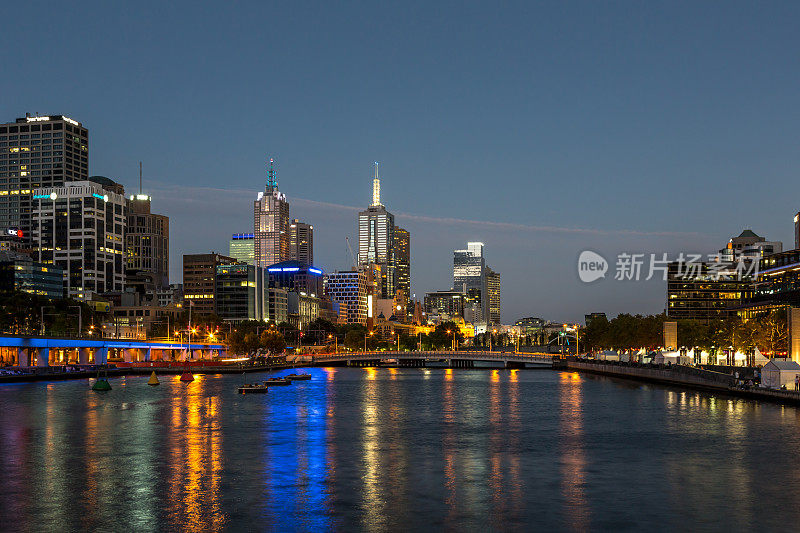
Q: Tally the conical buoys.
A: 3